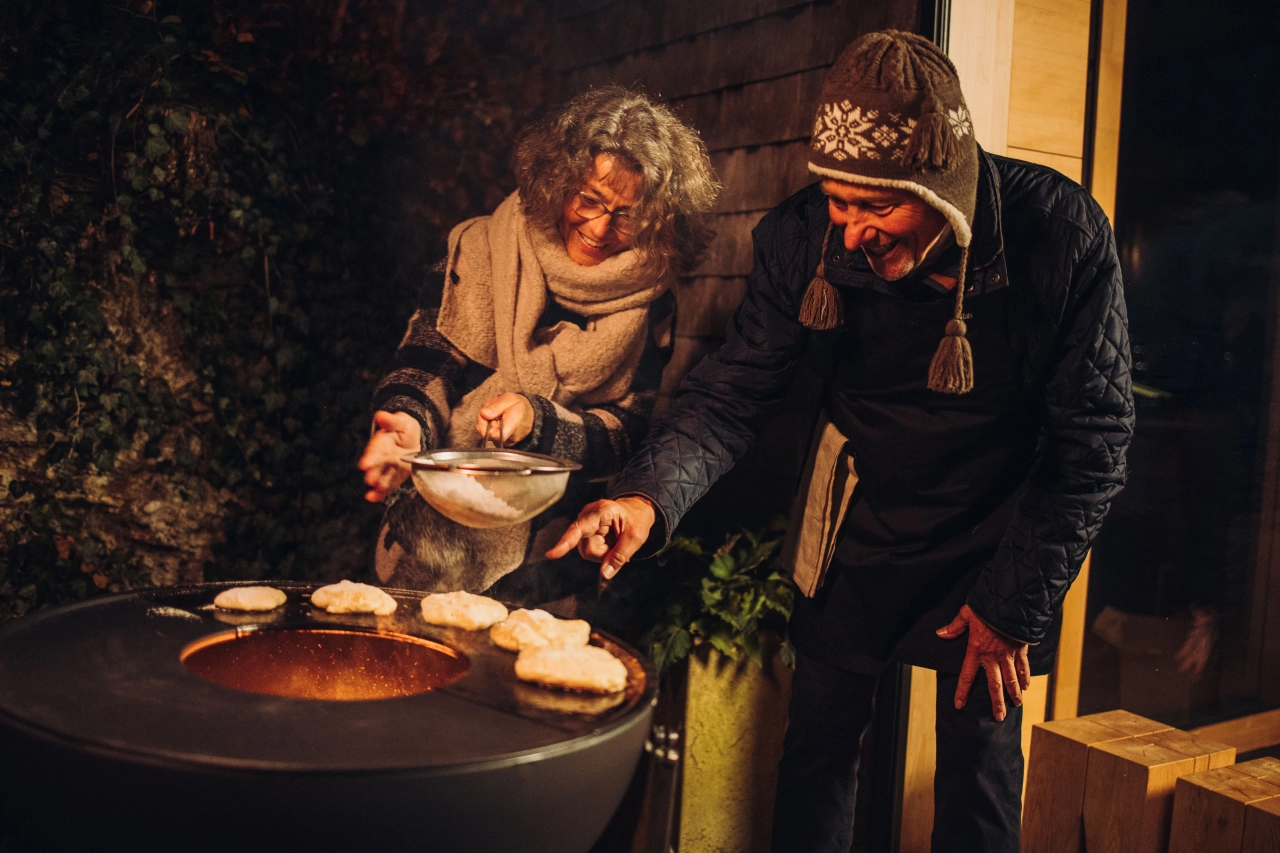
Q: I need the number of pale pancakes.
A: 5